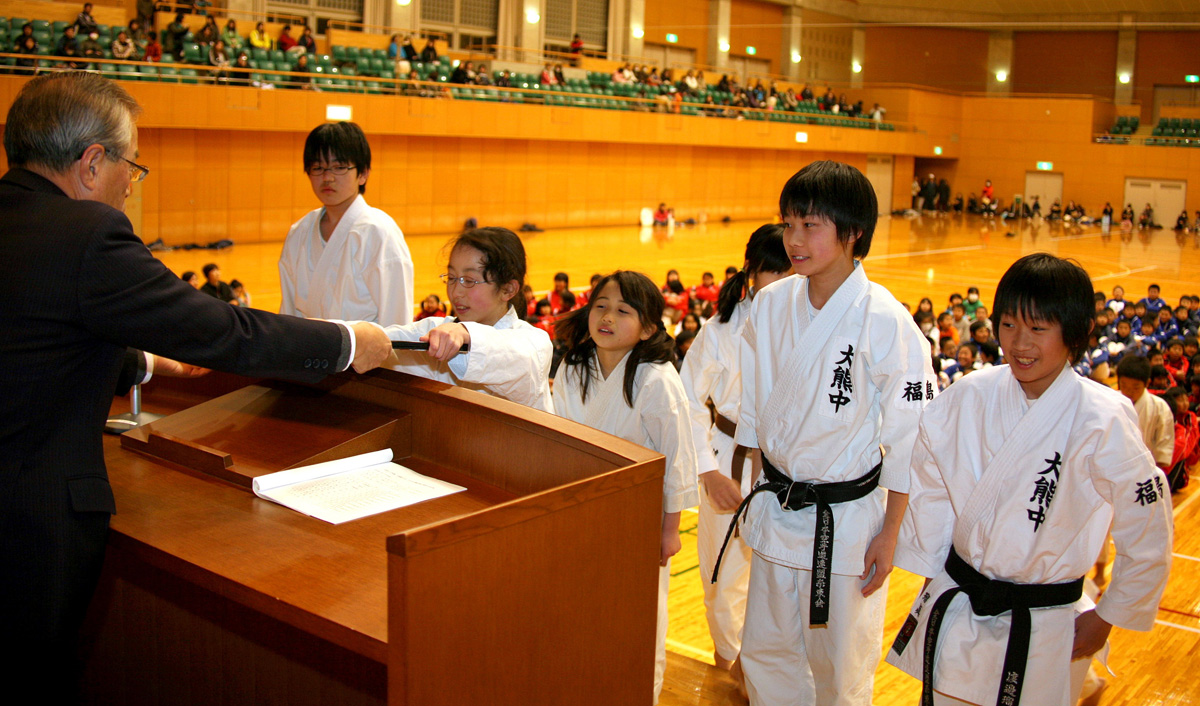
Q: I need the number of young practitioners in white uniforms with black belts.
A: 2